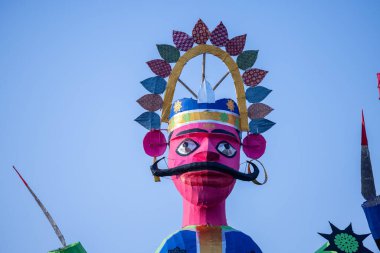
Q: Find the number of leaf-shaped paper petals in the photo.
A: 14